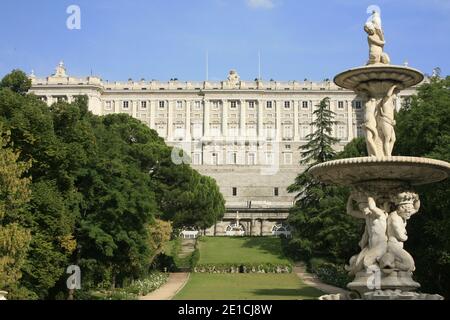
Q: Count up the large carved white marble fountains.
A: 1